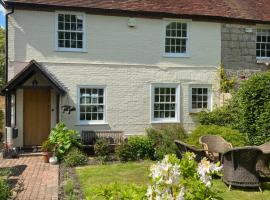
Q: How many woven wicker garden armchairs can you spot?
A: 4